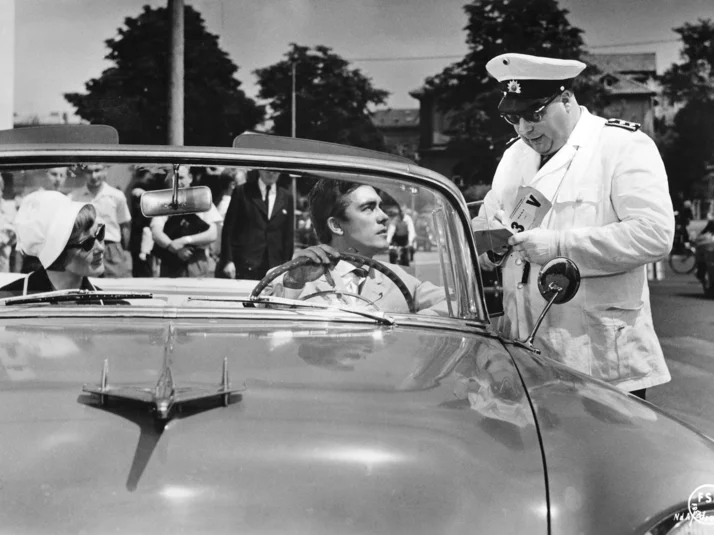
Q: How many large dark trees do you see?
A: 4